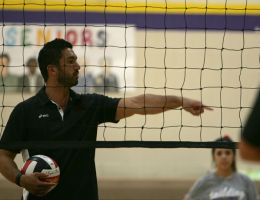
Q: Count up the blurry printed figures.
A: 4